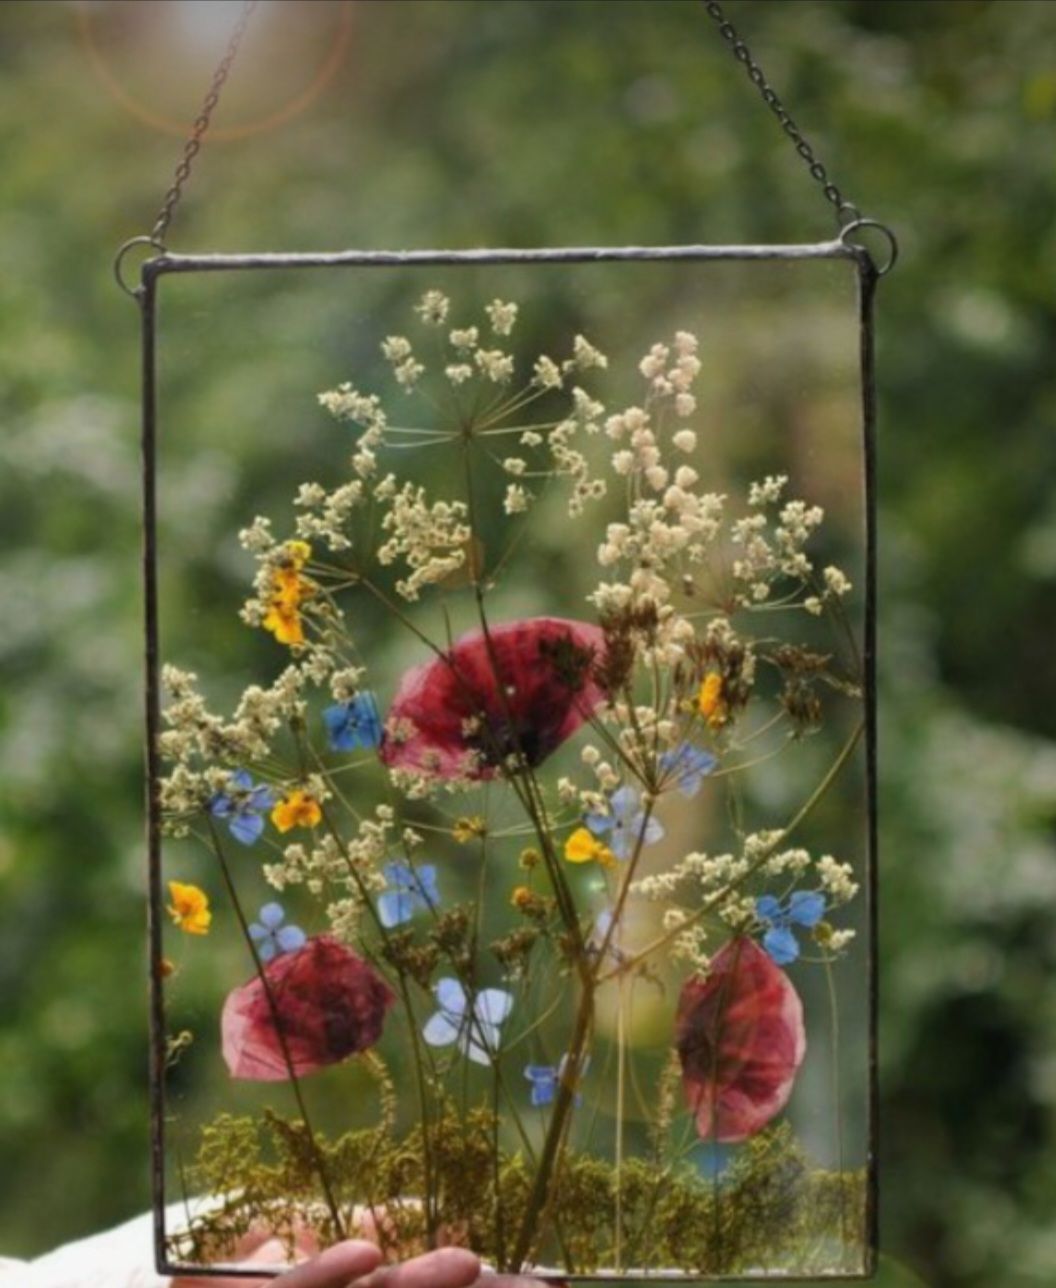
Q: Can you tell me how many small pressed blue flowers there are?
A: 9